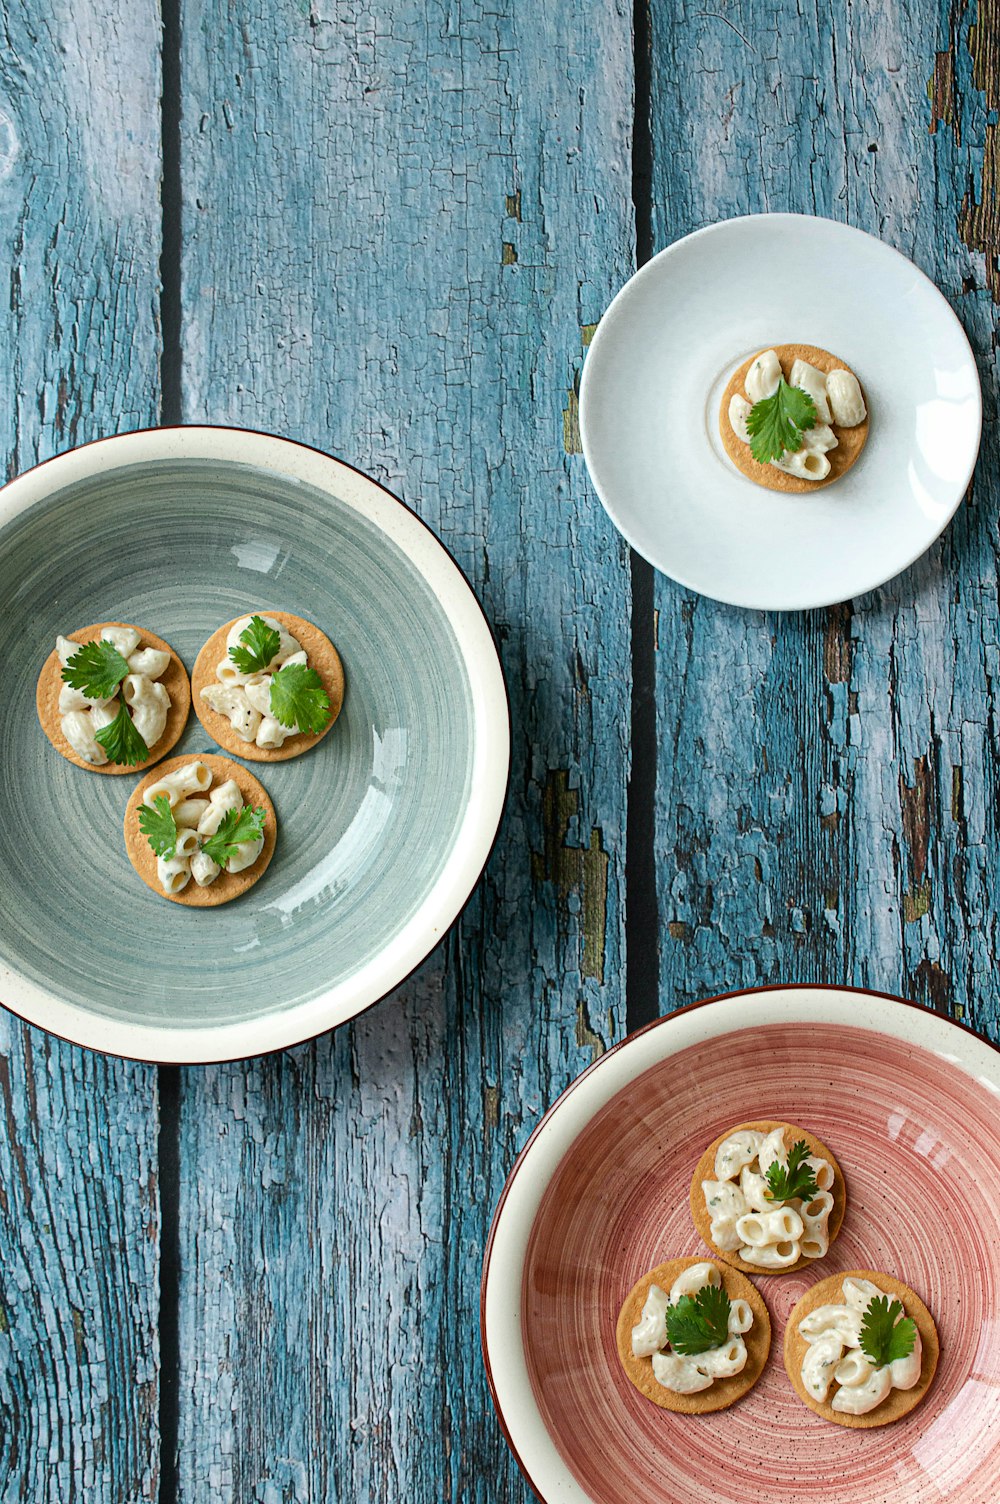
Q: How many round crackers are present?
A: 7